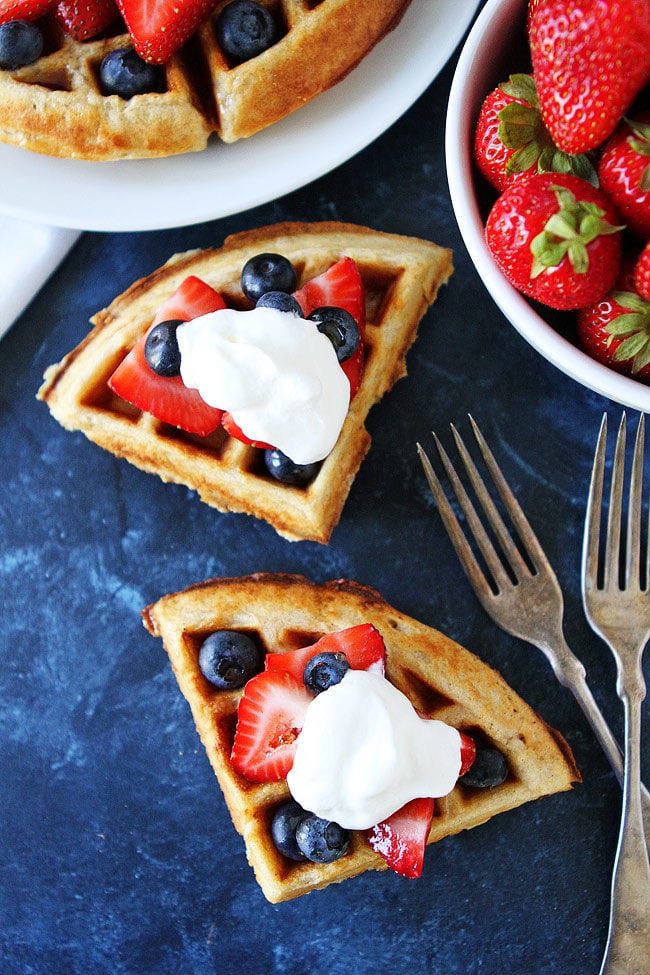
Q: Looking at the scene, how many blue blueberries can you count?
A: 13